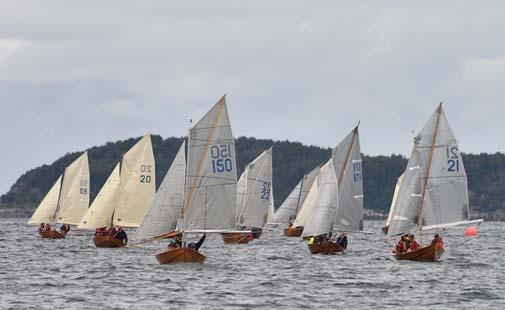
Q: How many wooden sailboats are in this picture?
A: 8